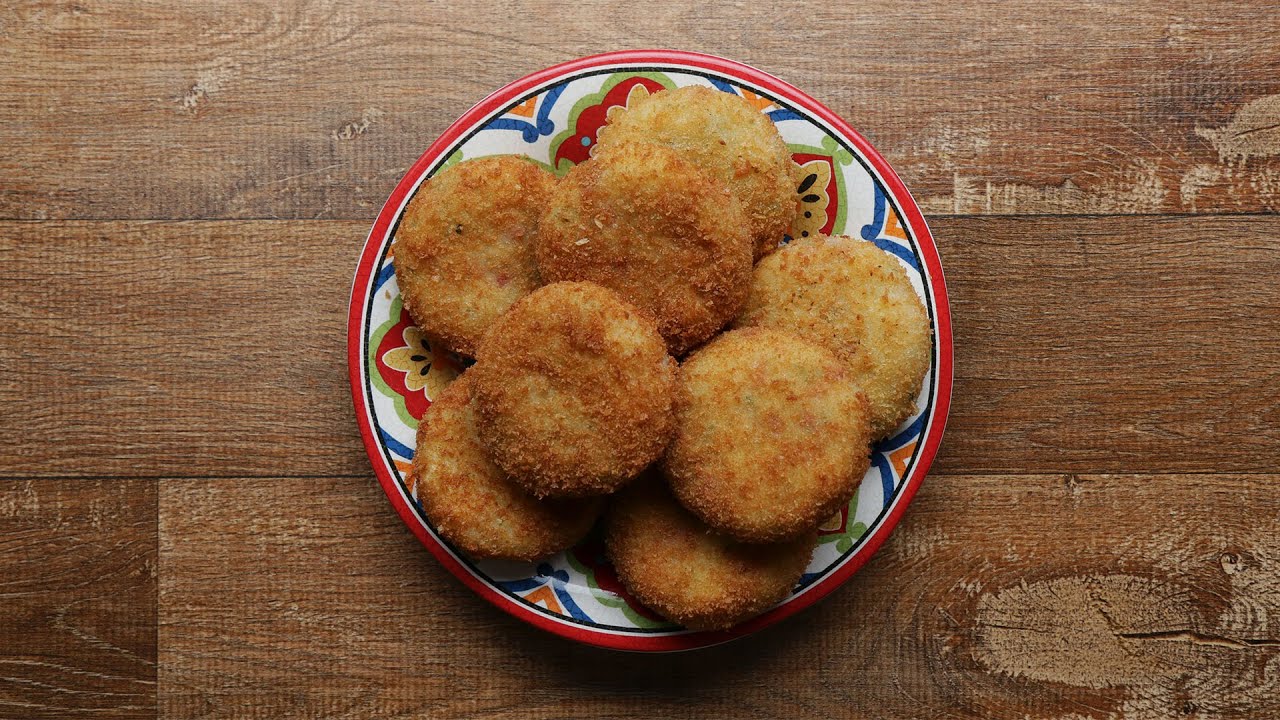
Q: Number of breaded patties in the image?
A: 8